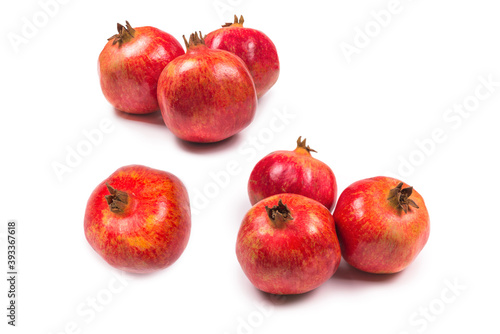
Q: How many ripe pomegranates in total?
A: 7